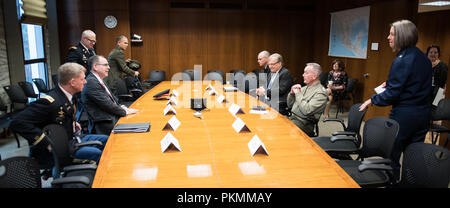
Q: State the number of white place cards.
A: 11